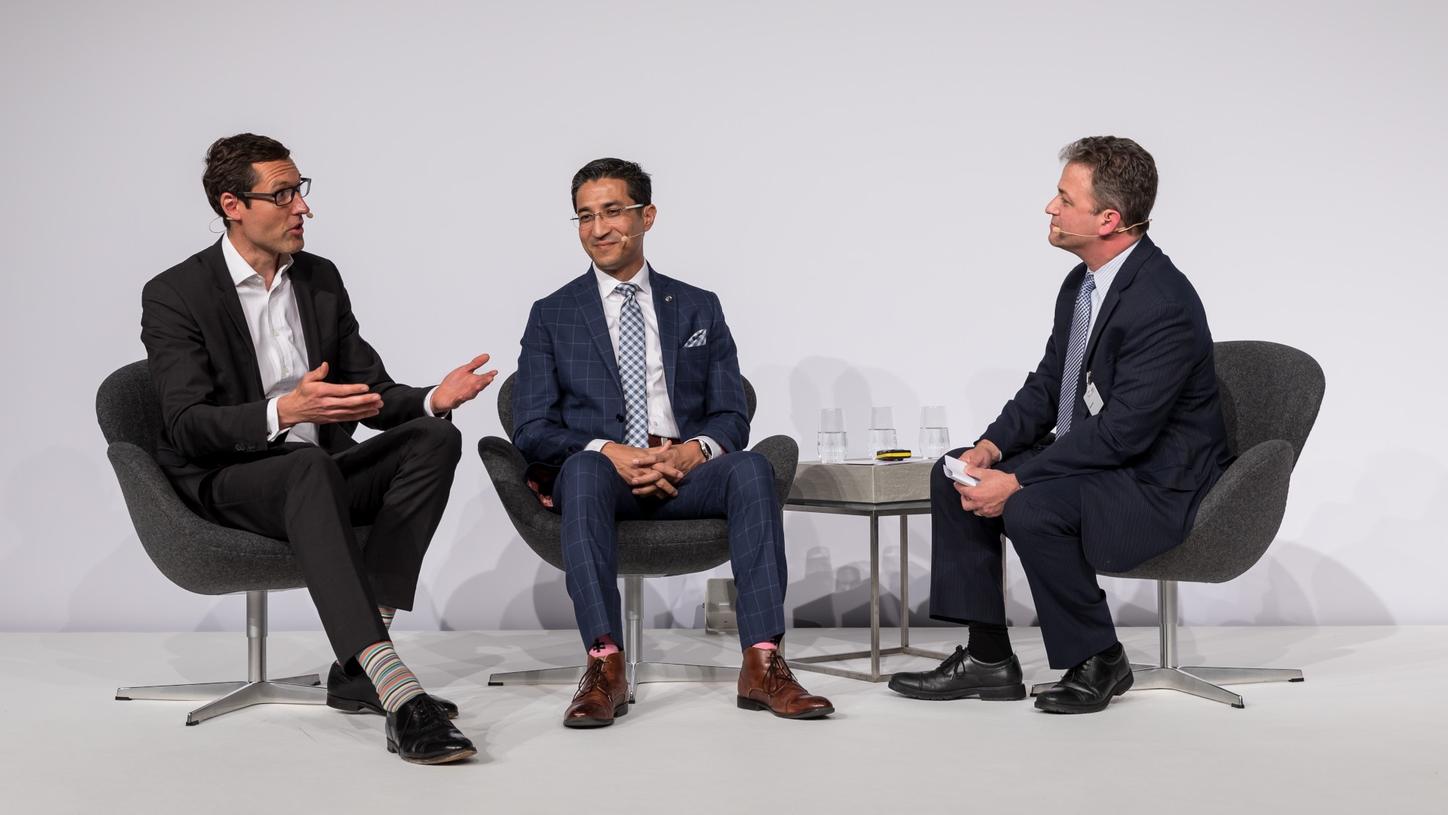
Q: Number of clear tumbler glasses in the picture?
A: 3